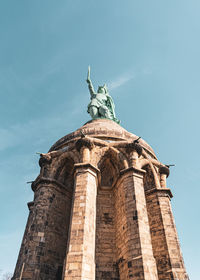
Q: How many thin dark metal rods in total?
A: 5